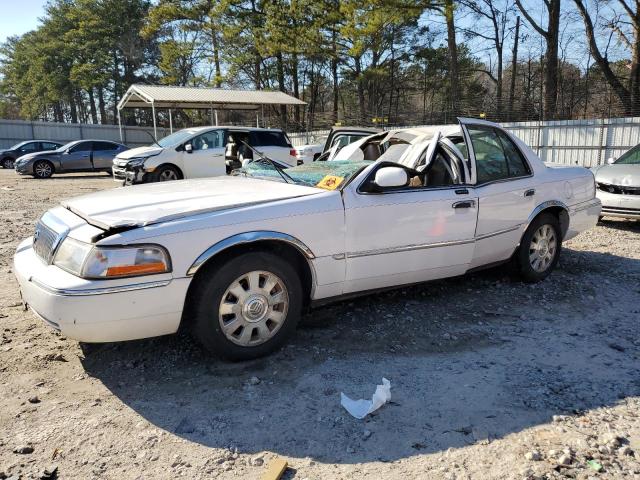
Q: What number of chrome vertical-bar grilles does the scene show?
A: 1